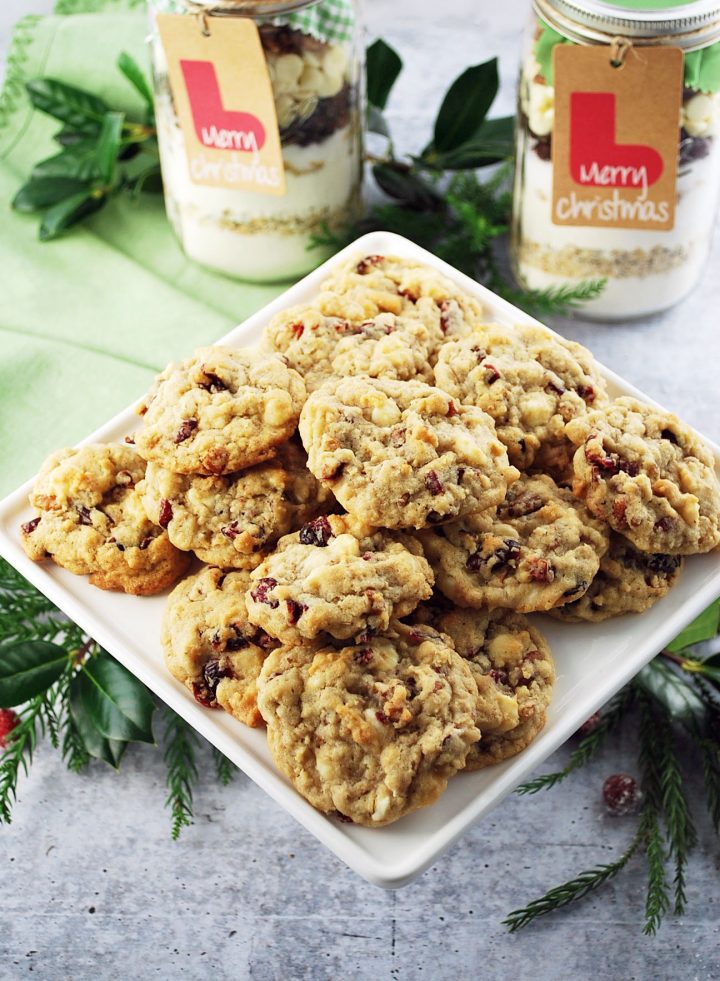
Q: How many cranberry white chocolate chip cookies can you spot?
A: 14